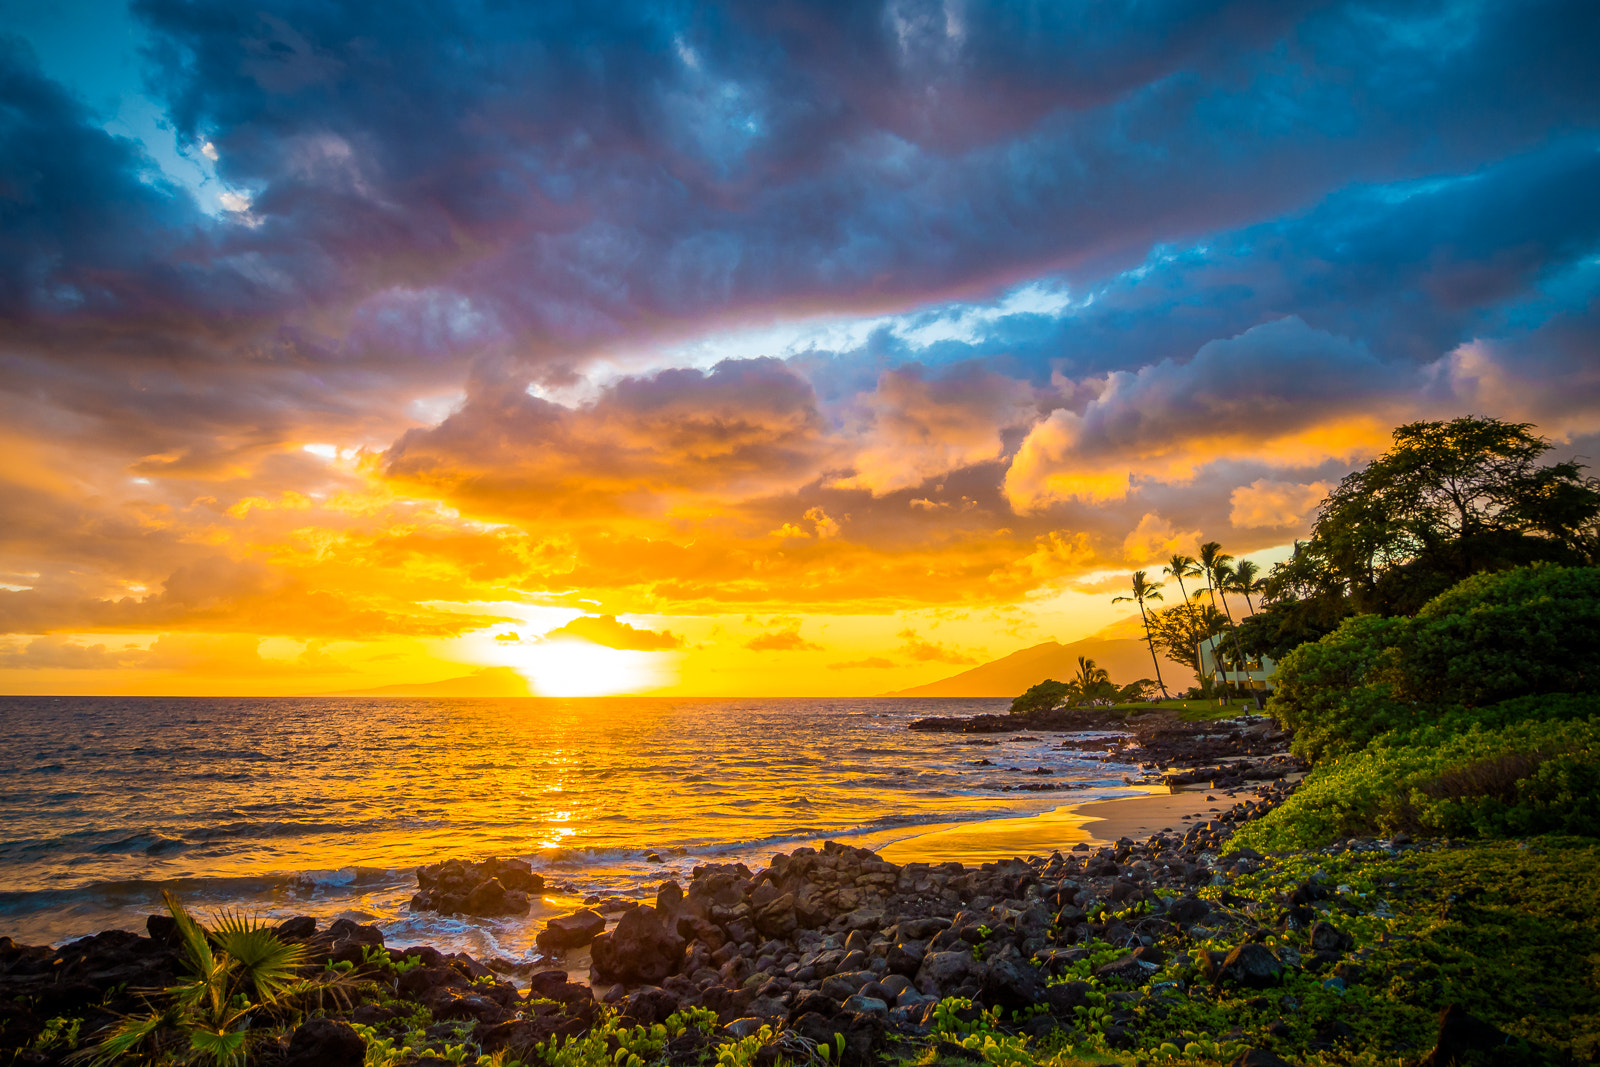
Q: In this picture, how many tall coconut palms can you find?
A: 5